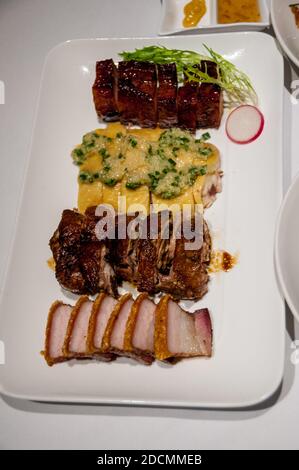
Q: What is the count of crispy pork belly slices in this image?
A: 6